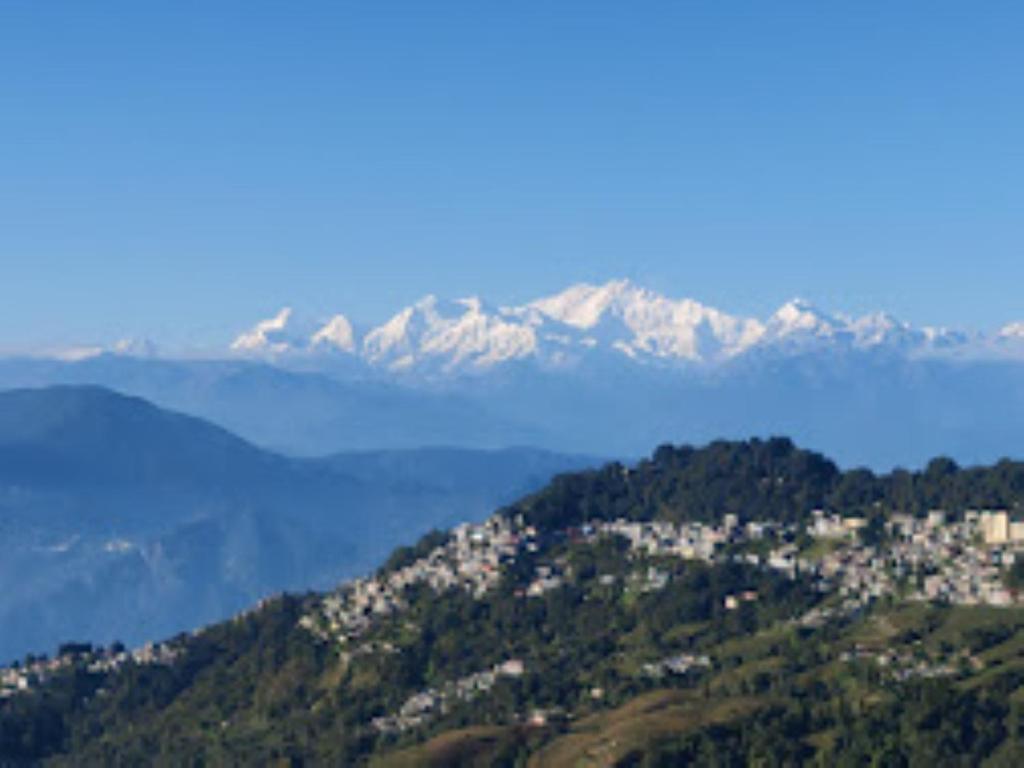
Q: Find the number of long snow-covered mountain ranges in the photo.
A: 1